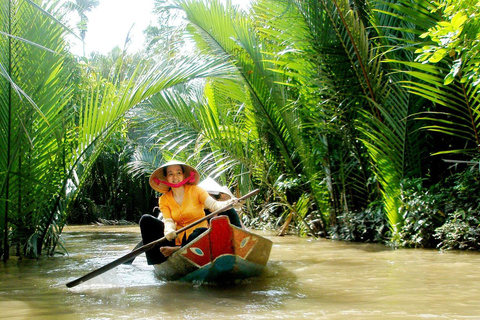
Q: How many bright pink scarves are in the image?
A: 1